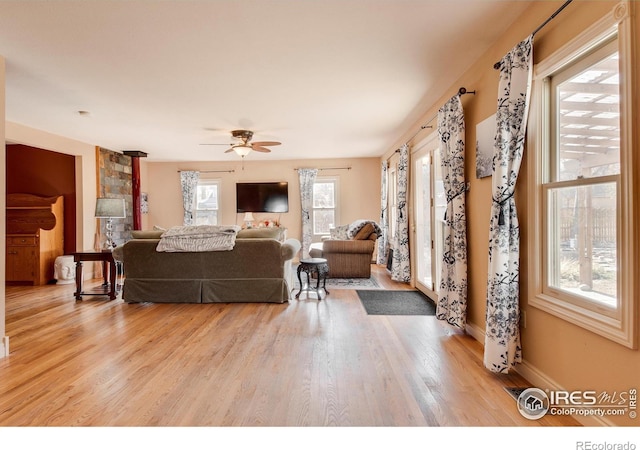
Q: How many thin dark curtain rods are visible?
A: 5